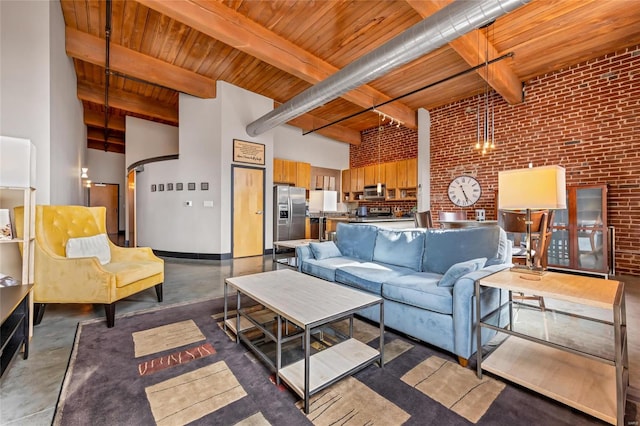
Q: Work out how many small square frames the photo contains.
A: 6